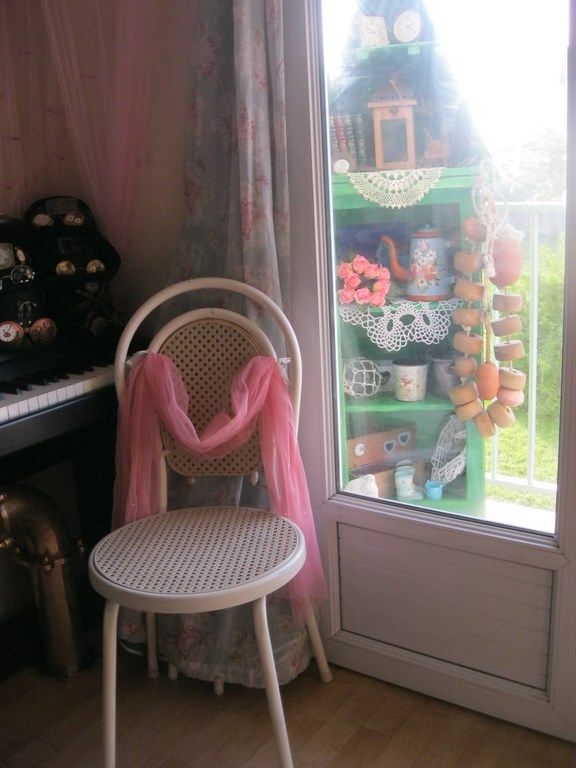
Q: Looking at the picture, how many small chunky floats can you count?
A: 15